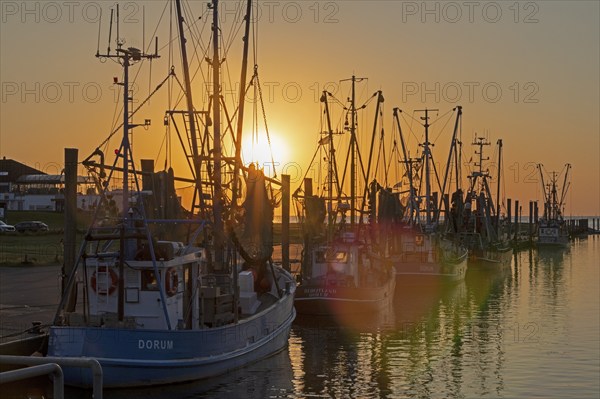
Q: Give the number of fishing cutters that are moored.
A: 5